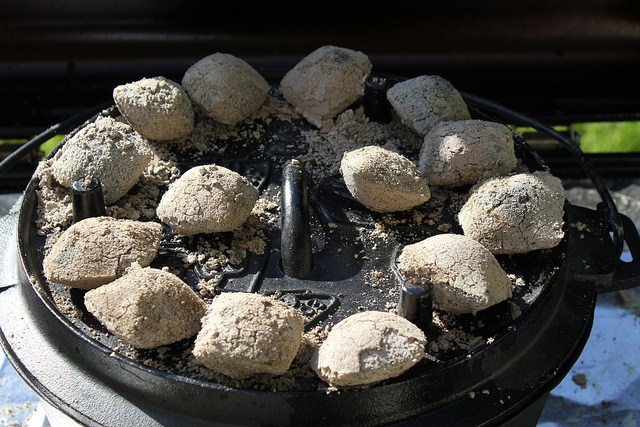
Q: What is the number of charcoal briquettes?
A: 14